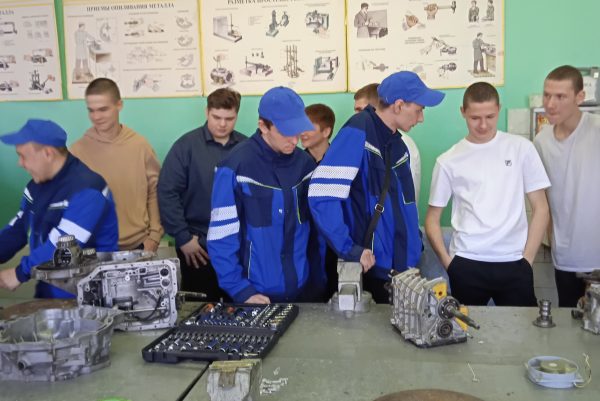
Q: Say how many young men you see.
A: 9